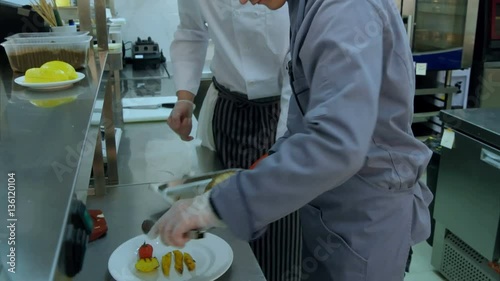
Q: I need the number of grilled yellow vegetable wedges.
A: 3